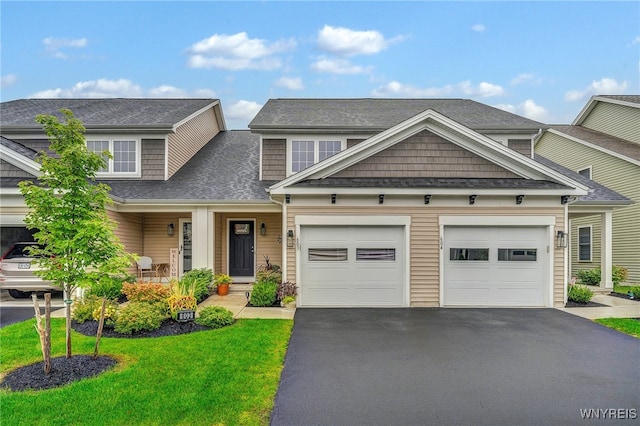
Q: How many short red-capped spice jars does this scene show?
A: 0